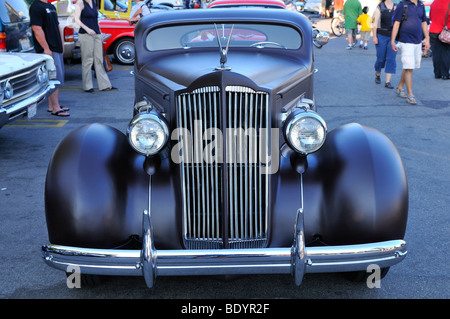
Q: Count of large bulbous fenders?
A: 2